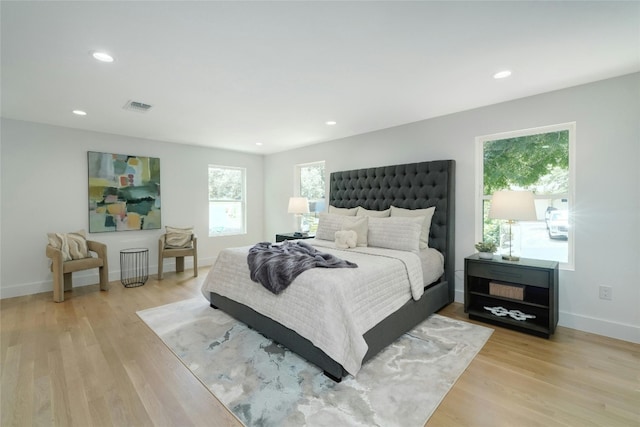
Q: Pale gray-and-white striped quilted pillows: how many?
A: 2